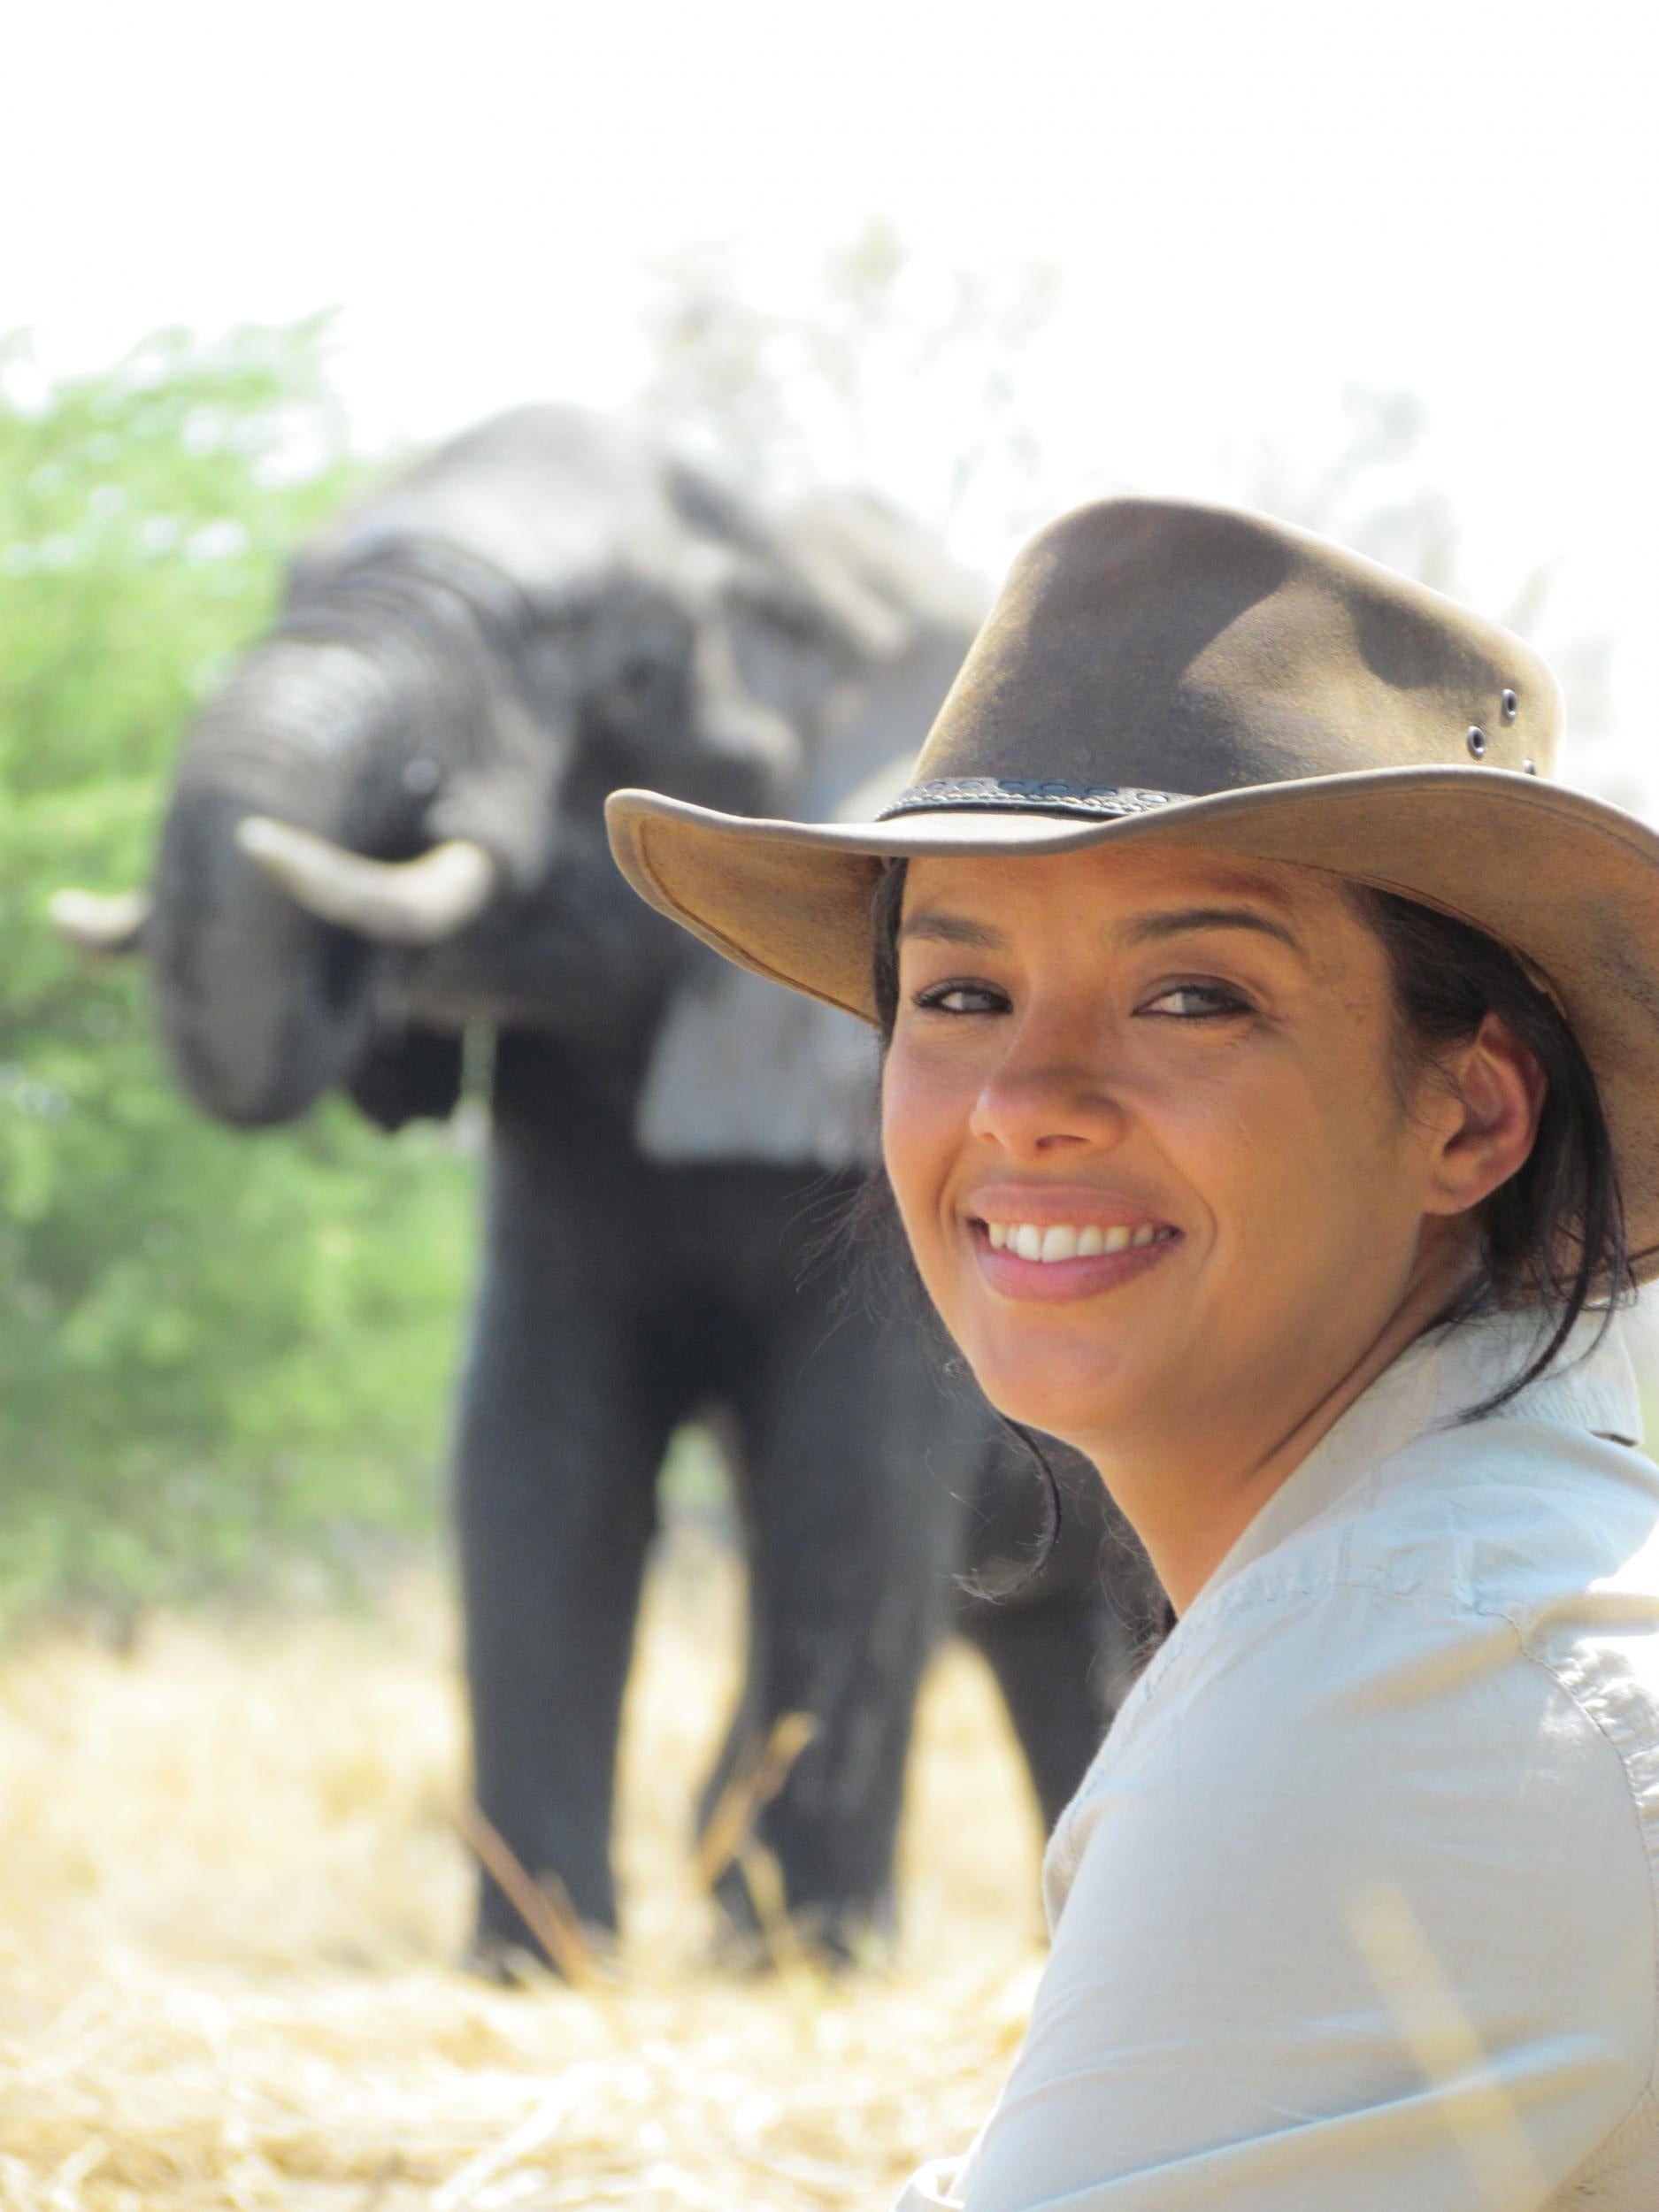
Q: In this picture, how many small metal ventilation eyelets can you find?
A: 3